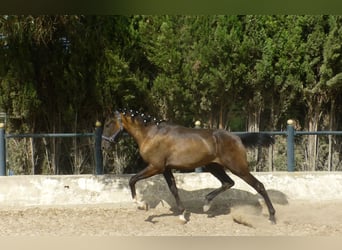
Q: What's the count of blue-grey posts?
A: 4